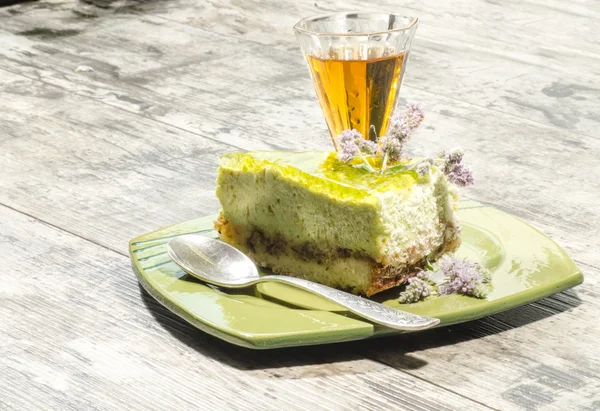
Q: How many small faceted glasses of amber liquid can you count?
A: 1